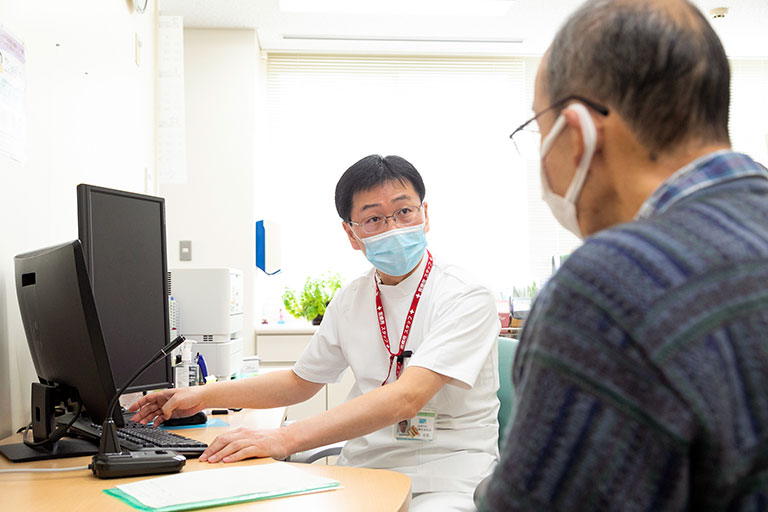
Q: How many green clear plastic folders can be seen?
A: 1